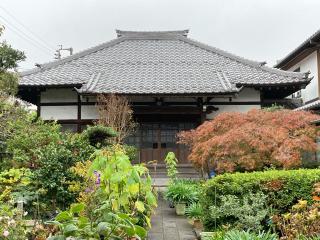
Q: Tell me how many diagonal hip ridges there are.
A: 2